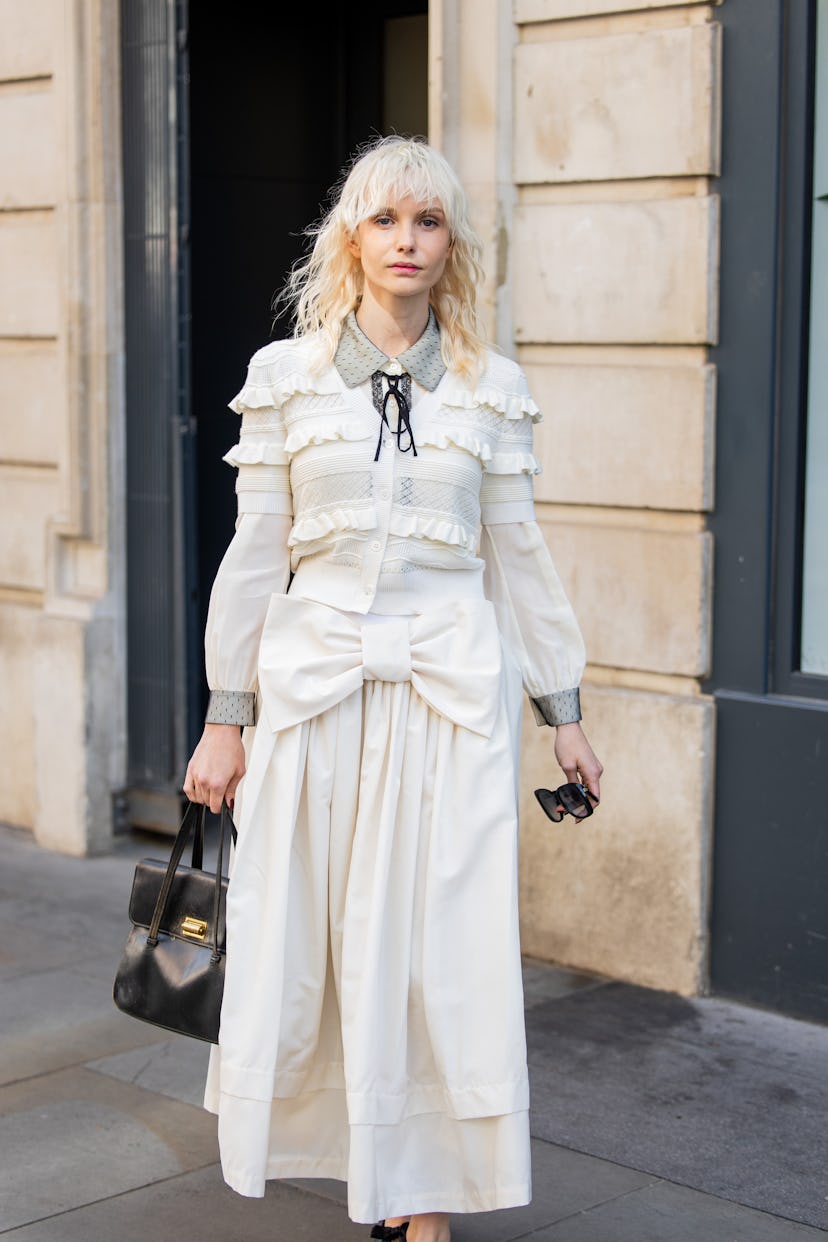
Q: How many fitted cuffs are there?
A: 2